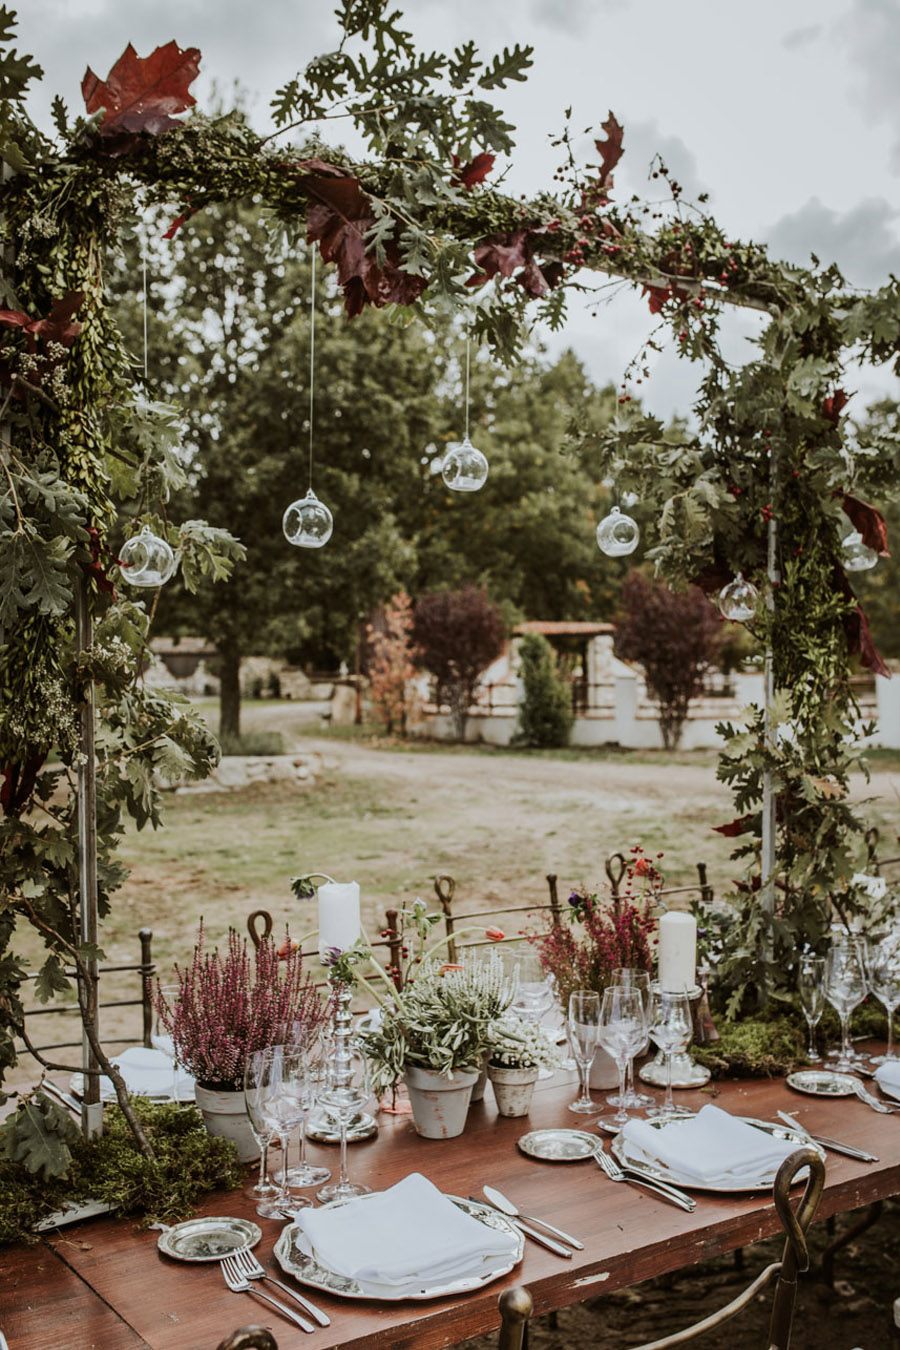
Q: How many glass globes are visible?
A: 6